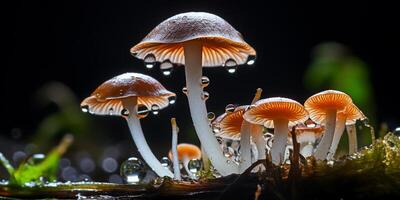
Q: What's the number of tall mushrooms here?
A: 2